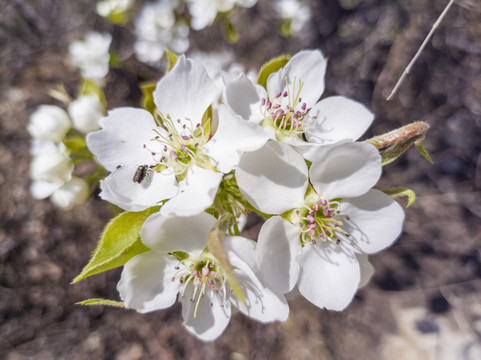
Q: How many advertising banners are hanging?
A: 0